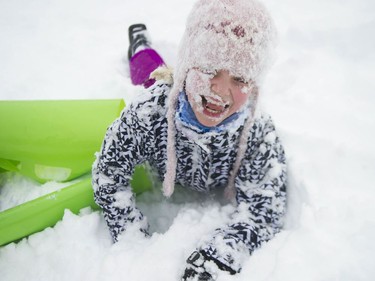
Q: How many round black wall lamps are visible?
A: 0